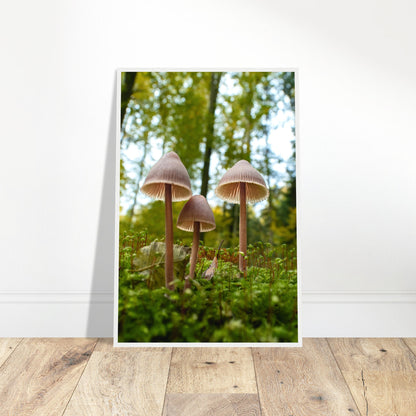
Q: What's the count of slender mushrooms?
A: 3